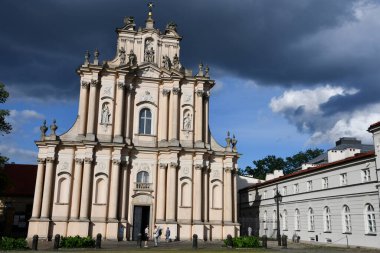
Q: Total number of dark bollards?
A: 8